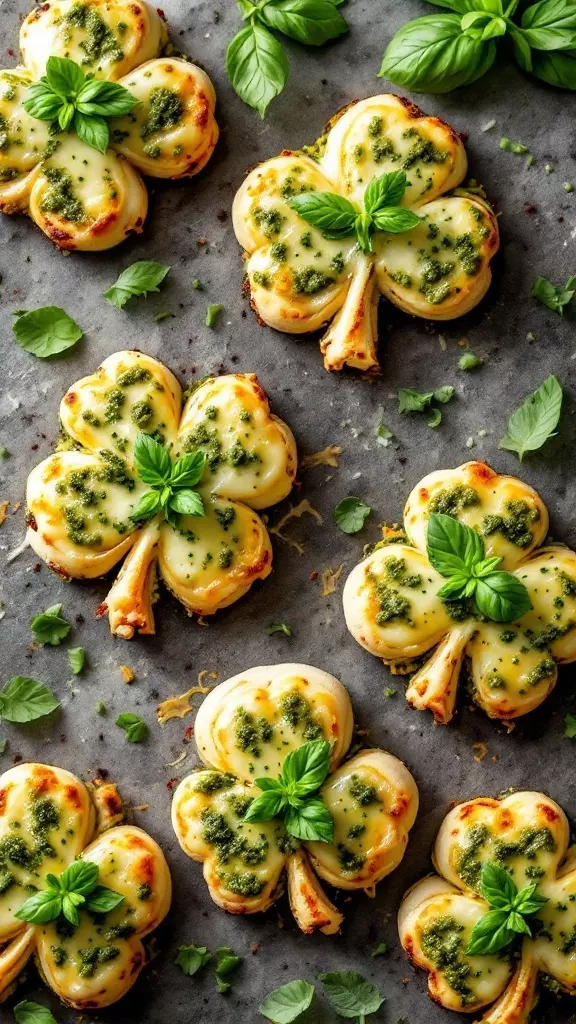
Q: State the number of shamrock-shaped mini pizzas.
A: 7